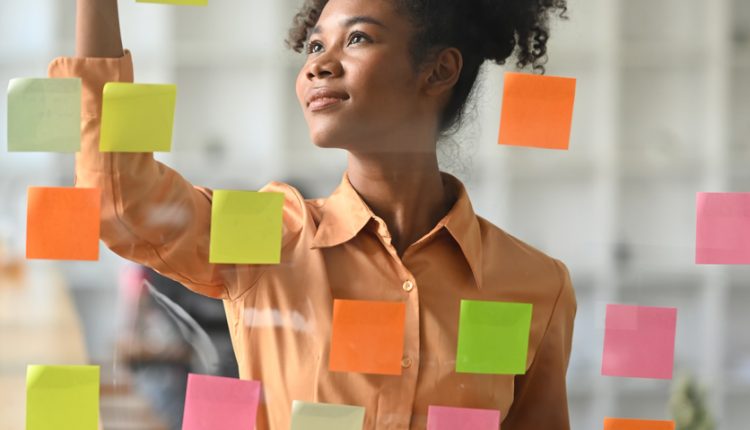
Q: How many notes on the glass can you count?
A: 15